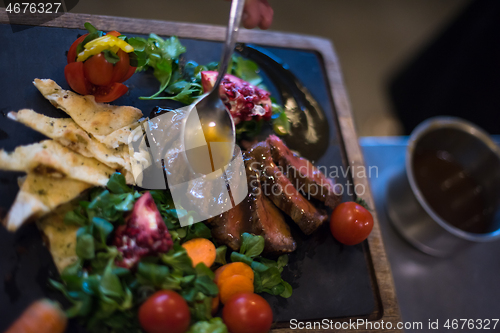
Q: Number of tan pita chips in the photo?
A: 5